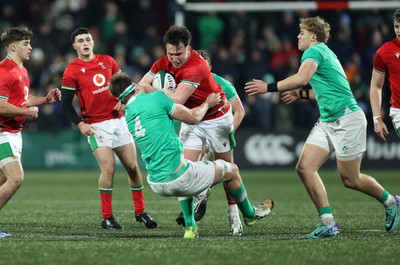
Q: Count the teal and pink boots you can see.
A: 2